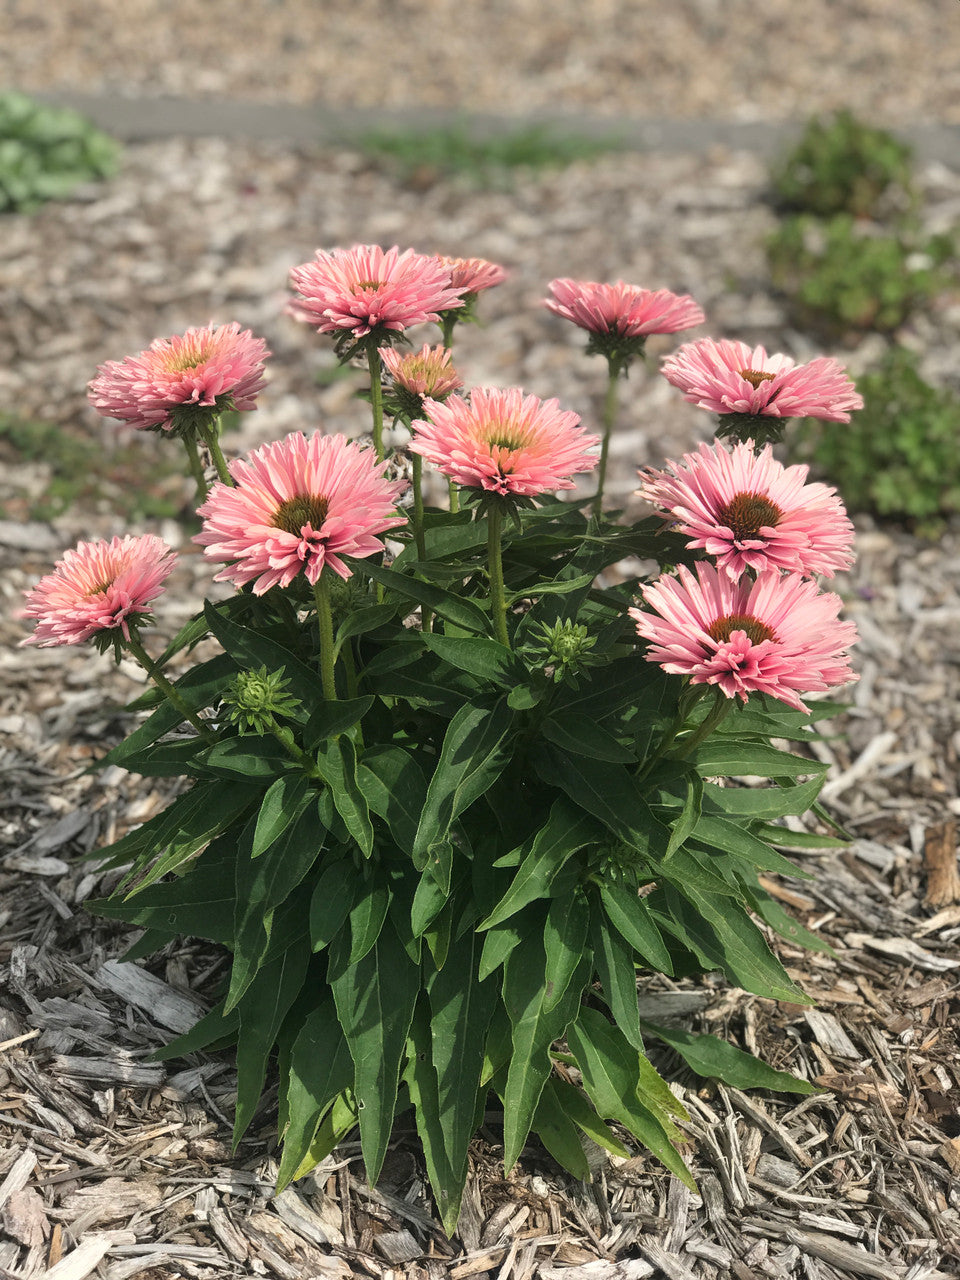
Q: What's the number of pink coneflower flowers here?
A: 11